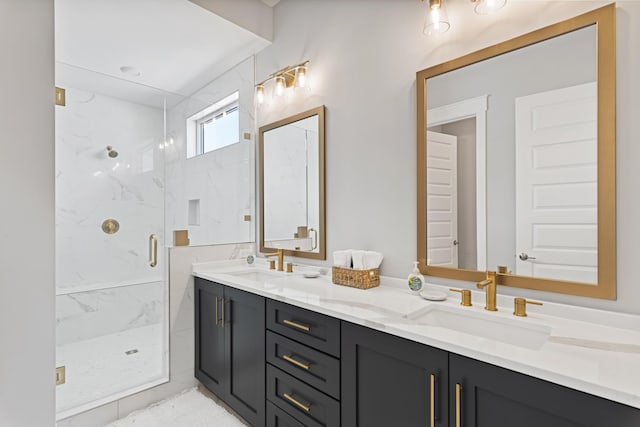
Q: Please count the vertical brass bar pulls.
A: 4